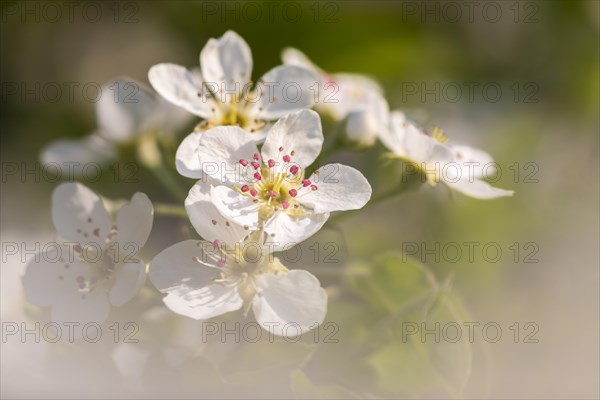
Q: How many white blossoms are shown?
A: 7